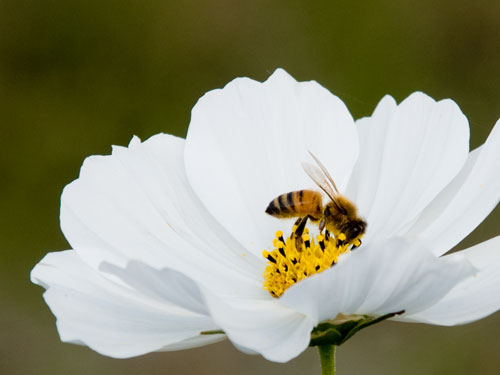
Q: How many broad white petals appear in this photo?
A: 8